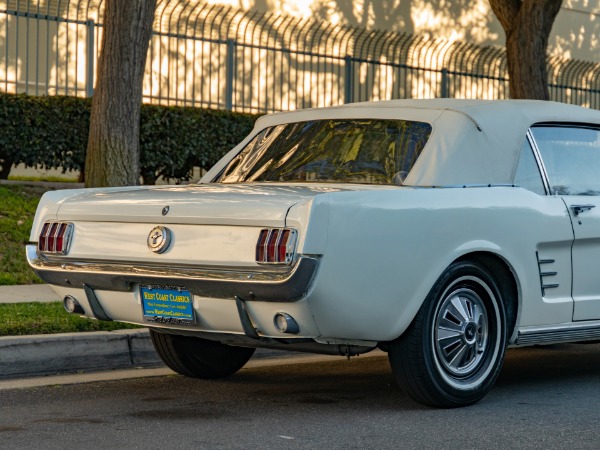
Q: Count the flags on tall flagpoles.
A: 0